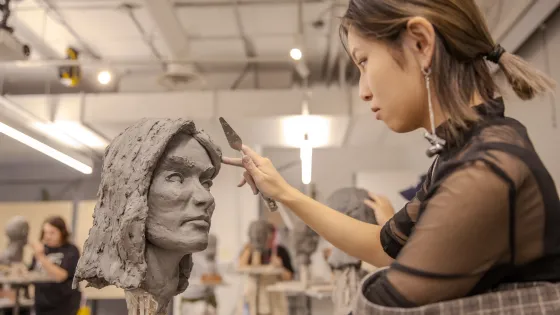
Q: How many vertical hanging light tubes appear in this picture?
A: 1